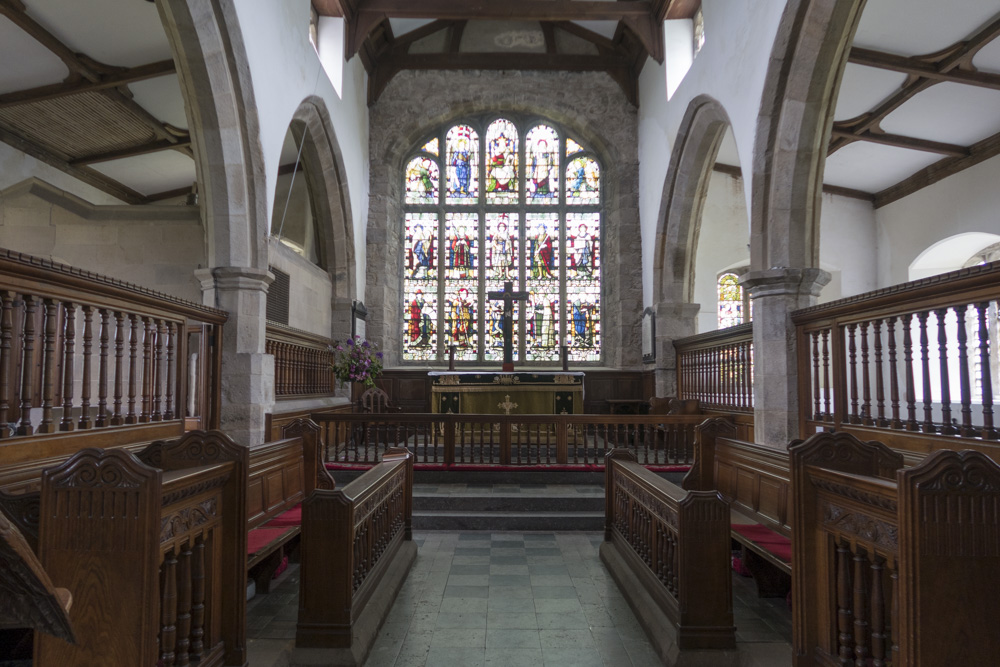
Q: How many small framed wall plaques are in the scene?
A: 2